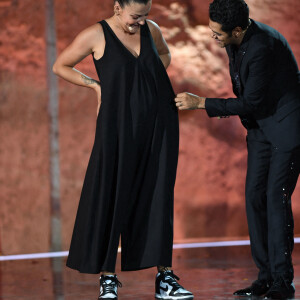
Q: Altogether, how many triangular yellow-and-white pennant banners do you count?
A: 0